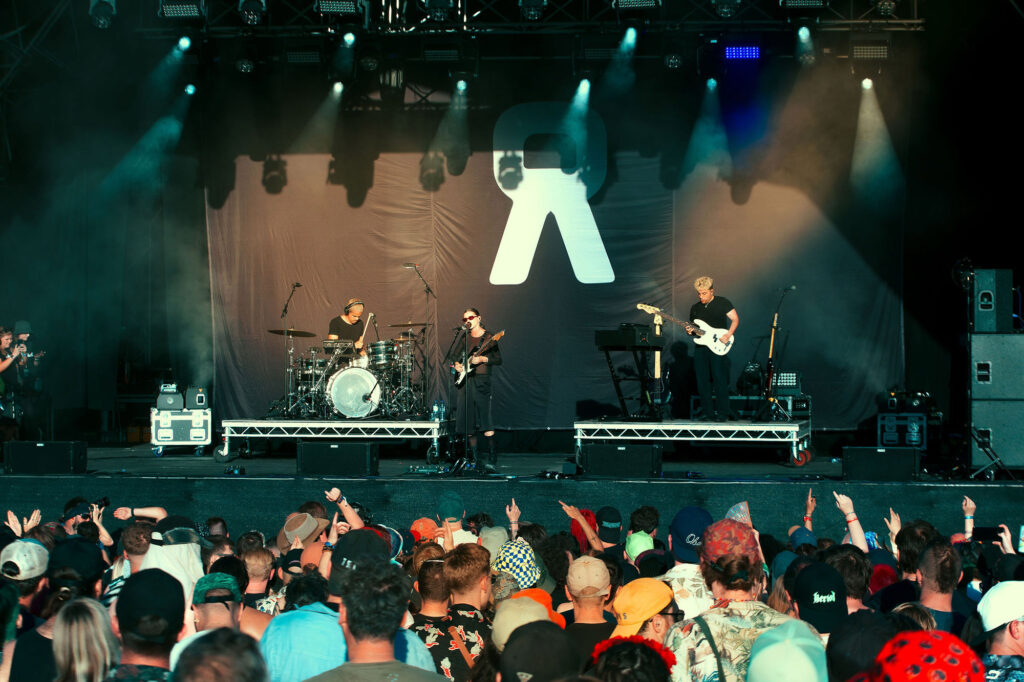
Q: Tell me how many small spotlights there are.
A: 10